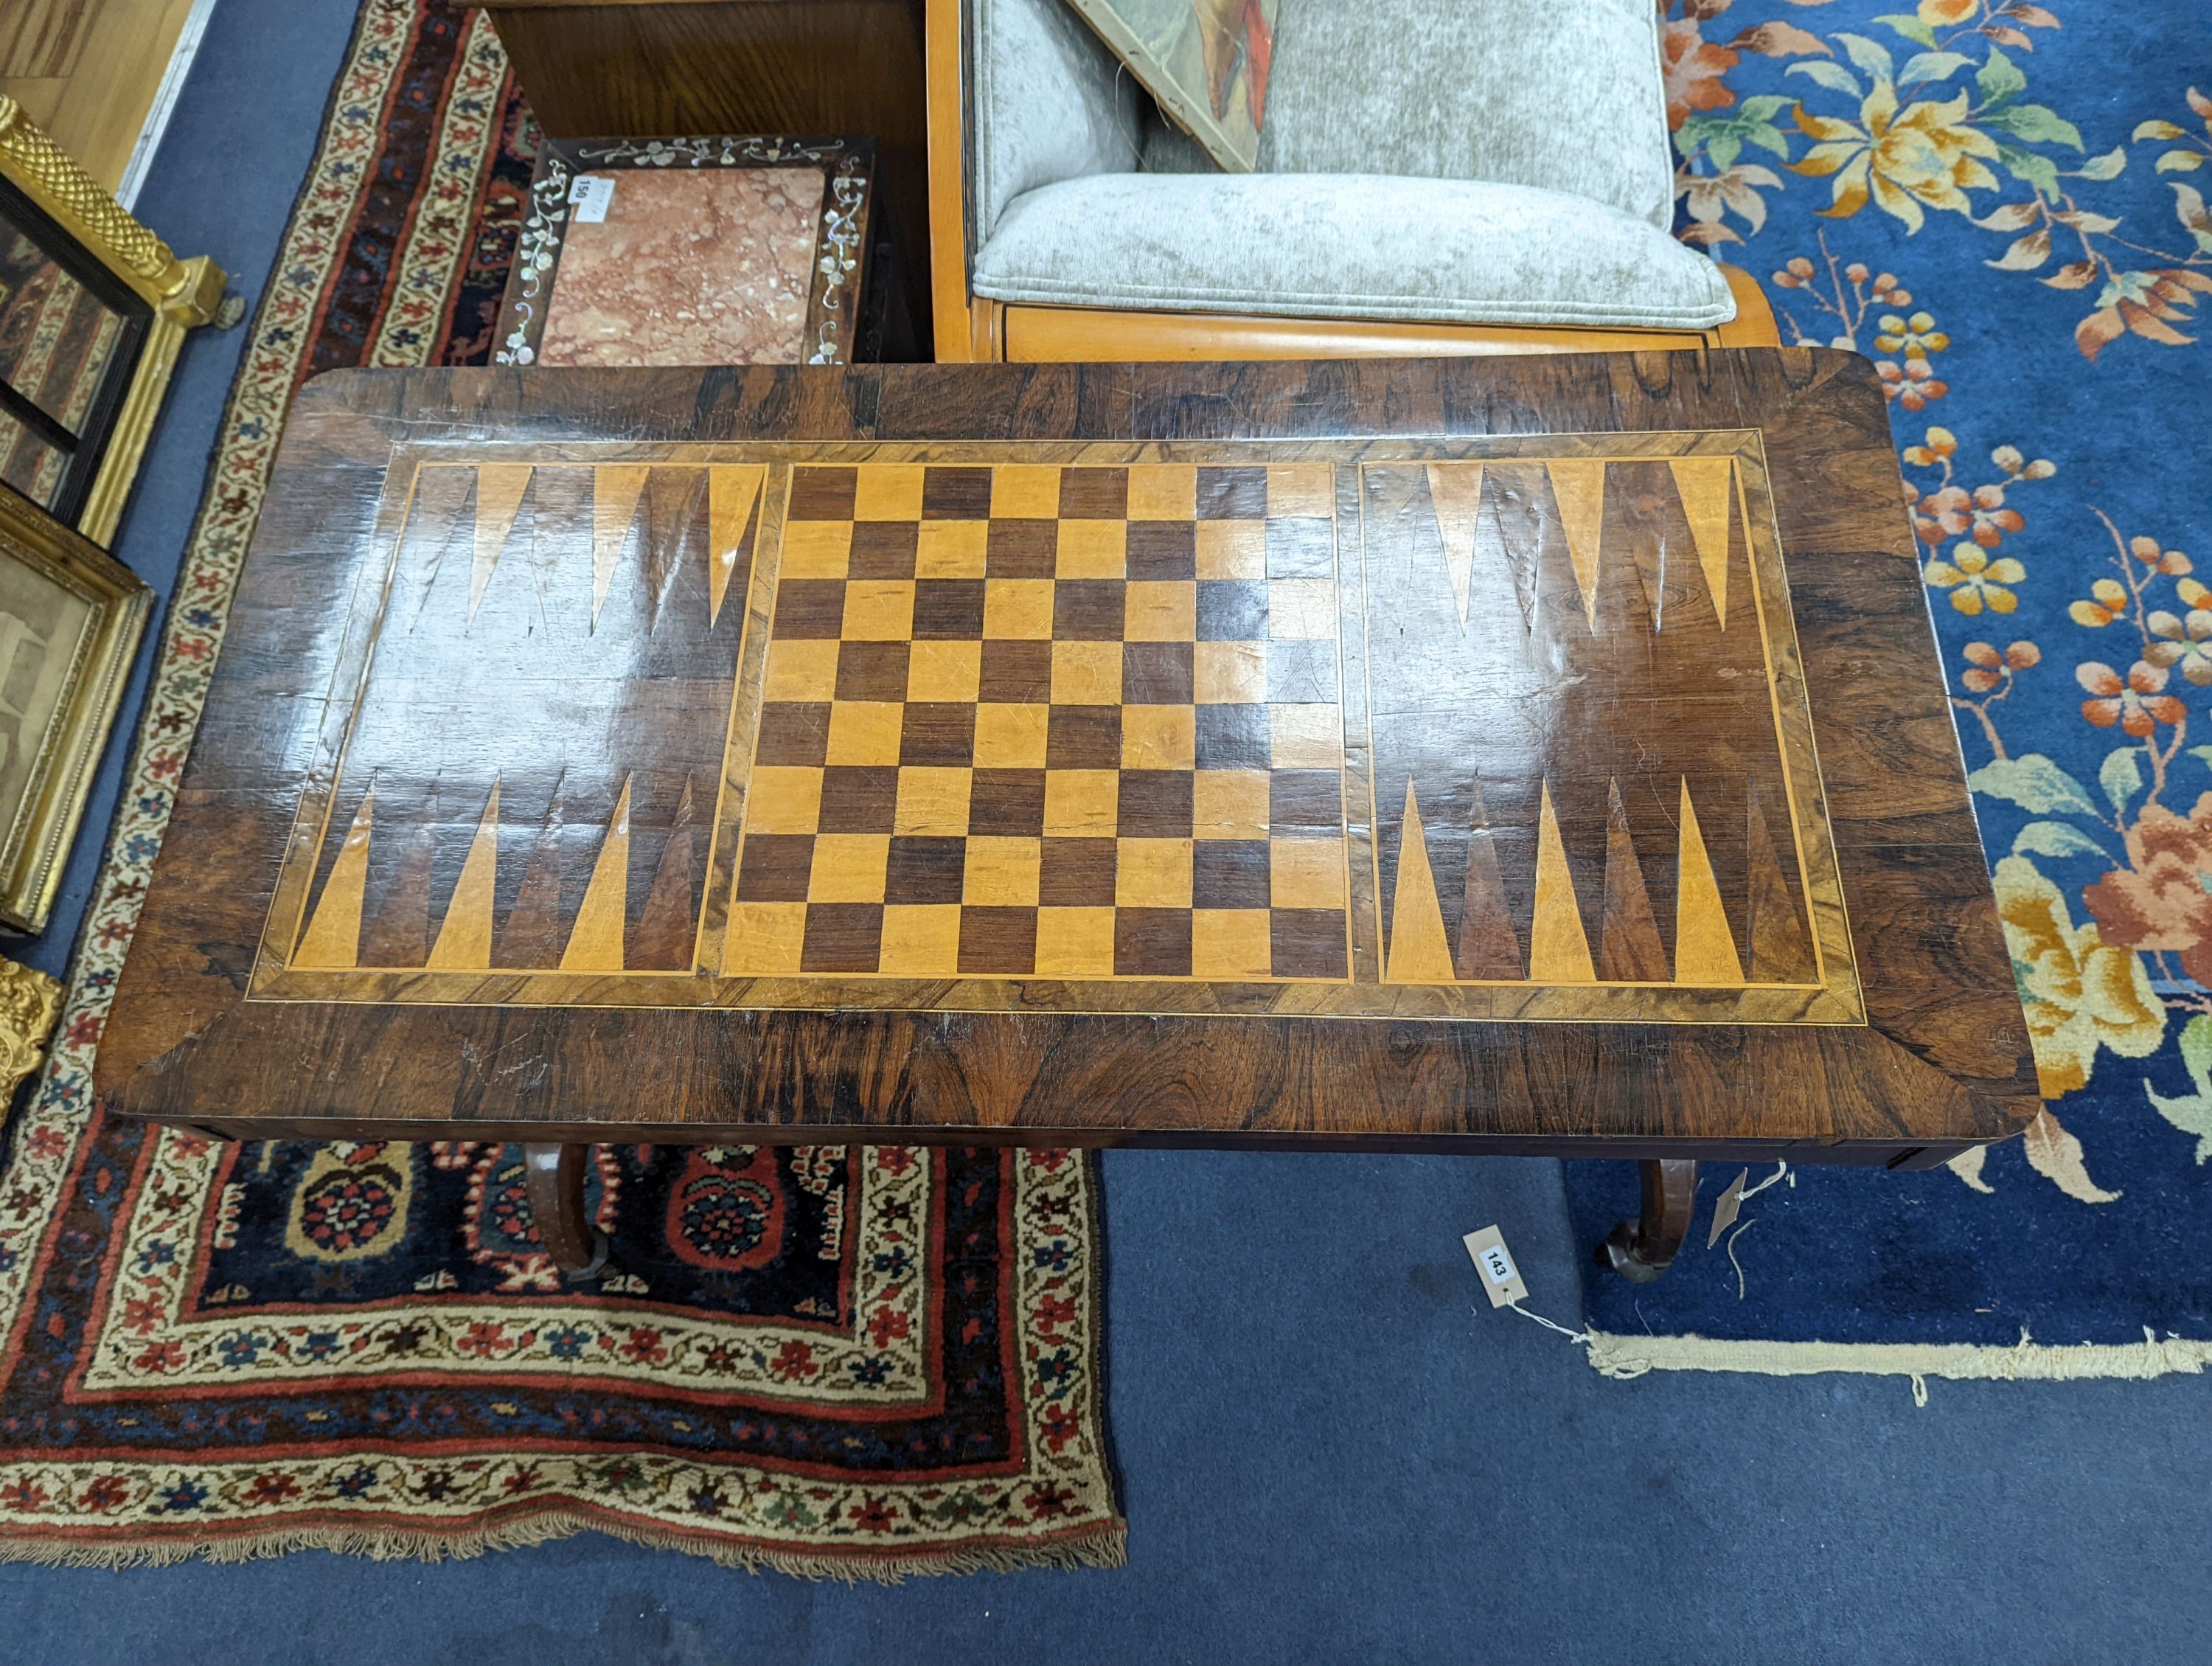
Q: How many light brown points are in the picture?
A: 12